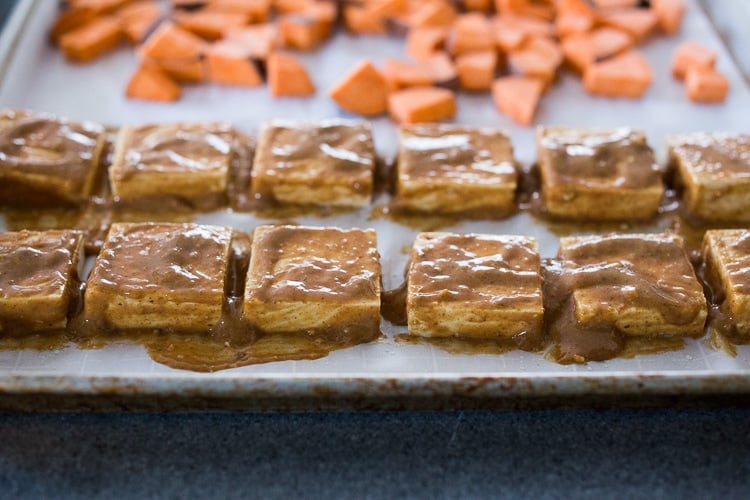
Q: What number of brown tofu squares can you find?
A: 12